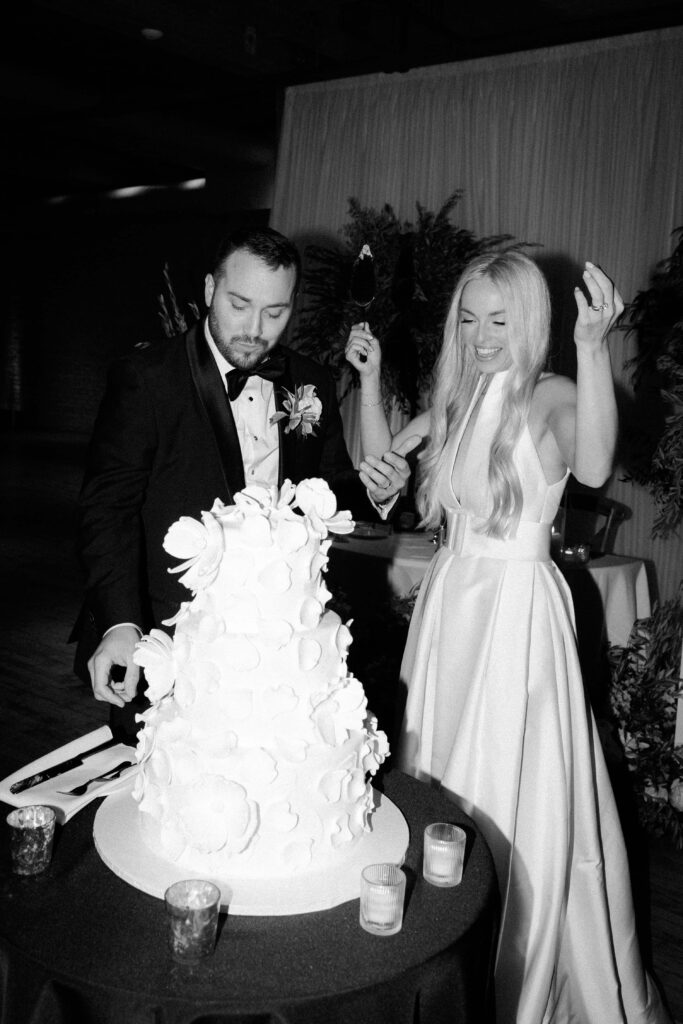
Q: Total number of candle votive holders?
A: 4